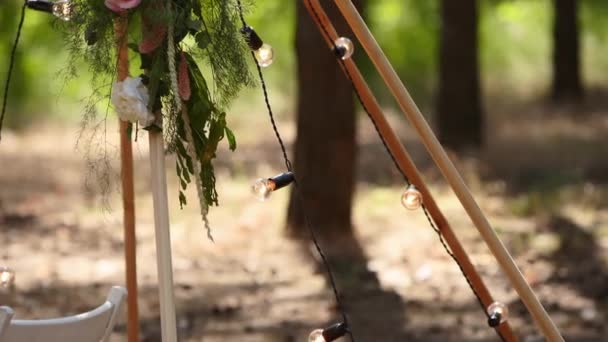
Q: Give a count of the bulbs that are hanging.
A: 8